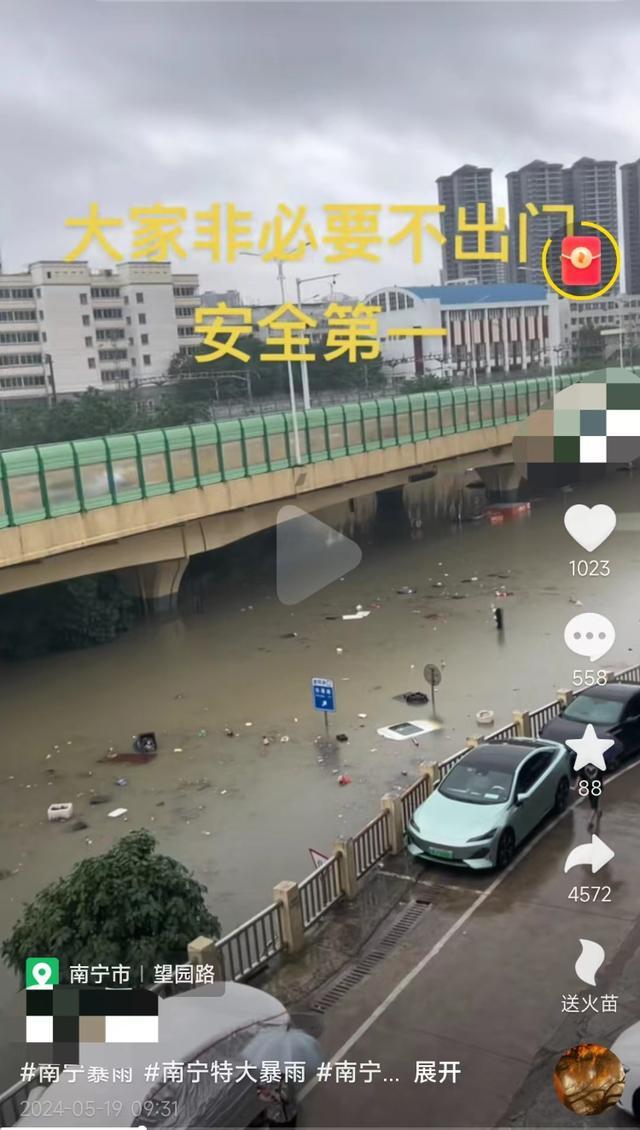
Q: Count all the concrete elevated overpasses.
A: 1